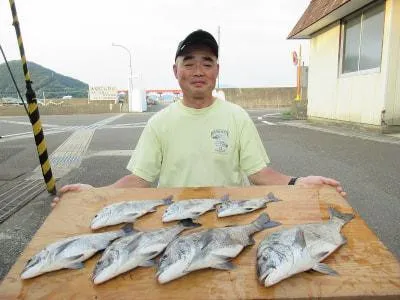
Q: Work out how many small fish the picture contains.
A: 3